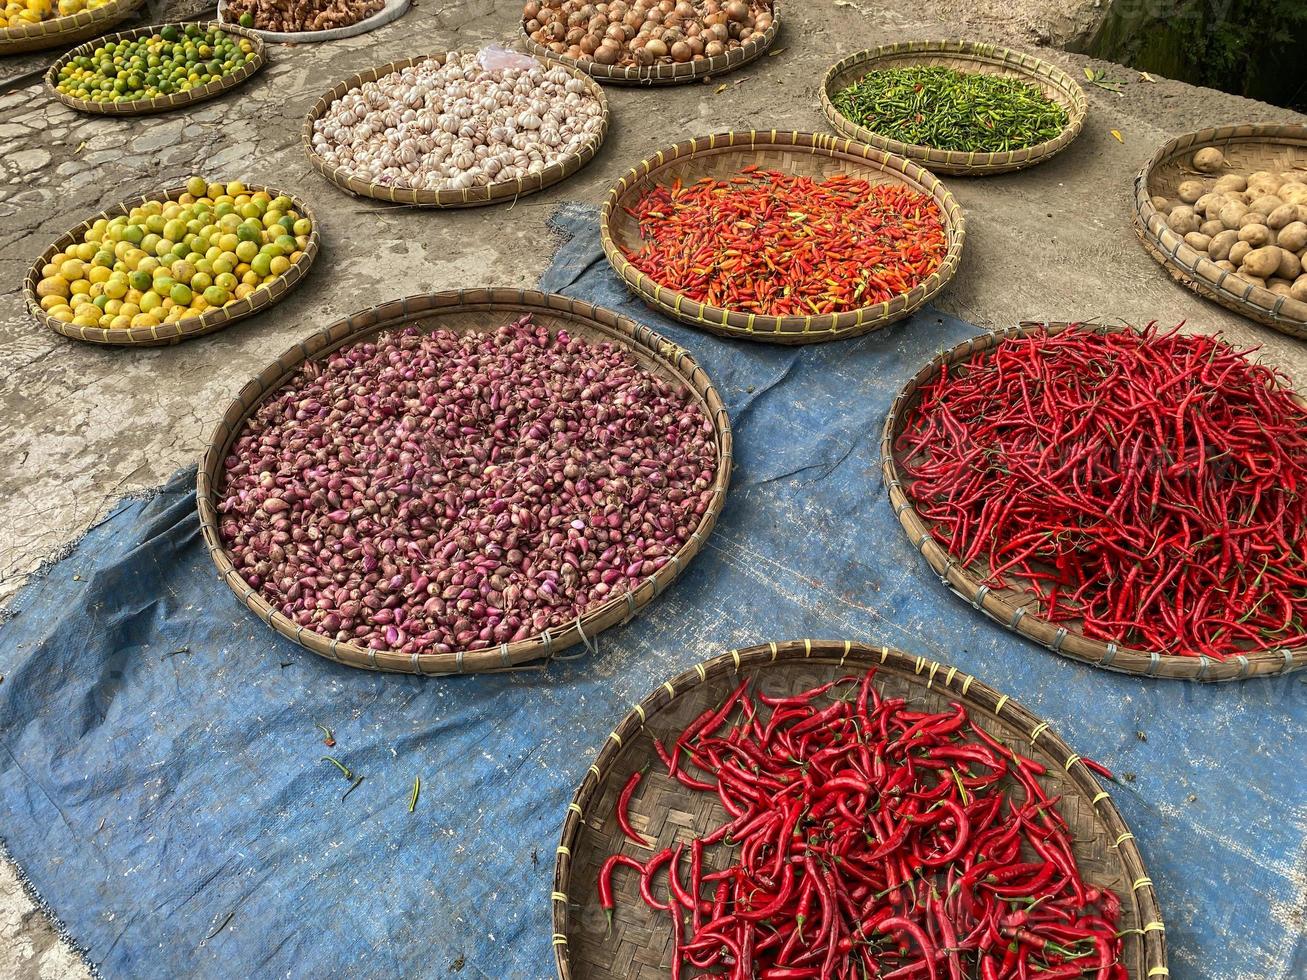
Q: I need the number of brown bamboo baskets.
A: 11